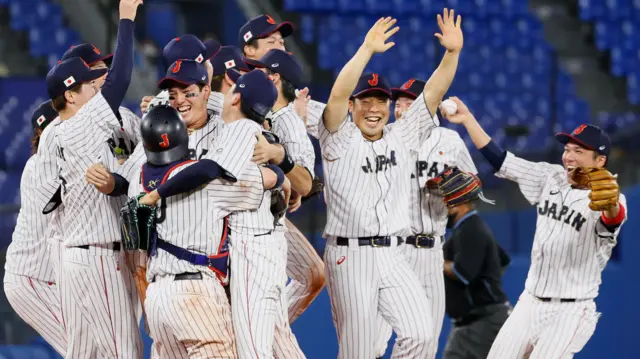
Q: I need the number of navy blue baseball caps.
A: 12